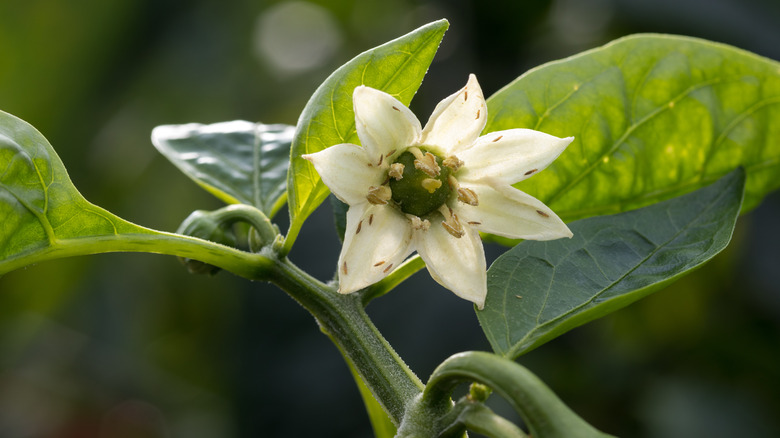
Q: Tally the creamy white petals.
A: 7